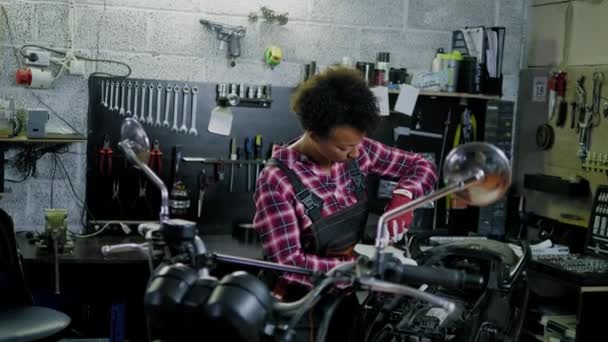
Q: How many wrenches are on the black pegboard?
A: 14